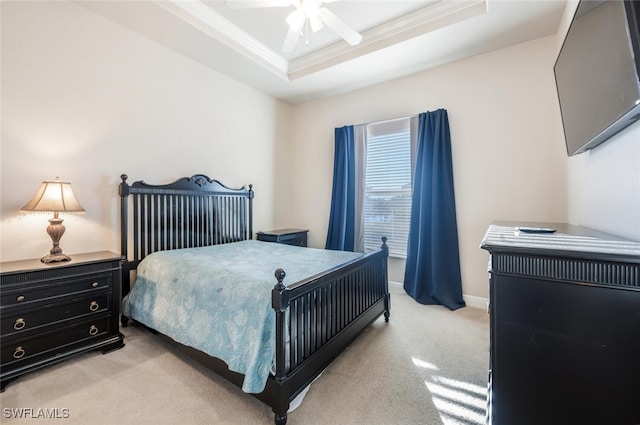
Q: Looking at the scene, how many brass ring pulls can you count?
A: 4